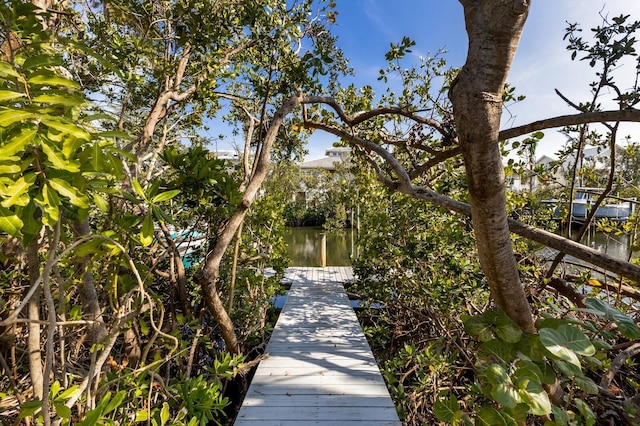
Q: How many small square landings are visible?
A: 1